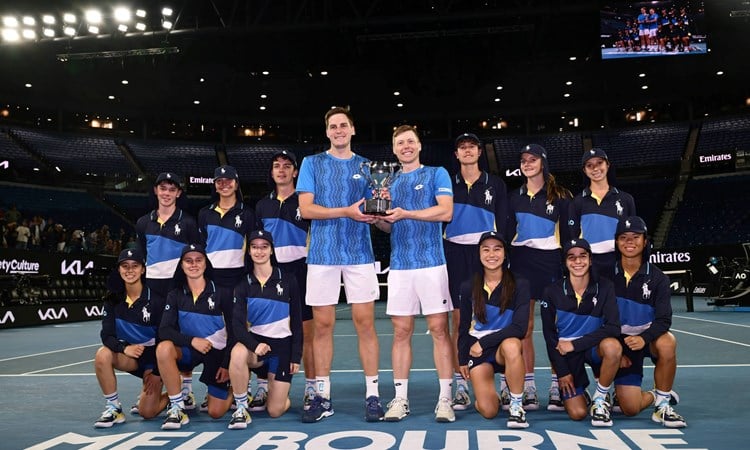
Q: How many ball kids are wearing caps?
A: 12